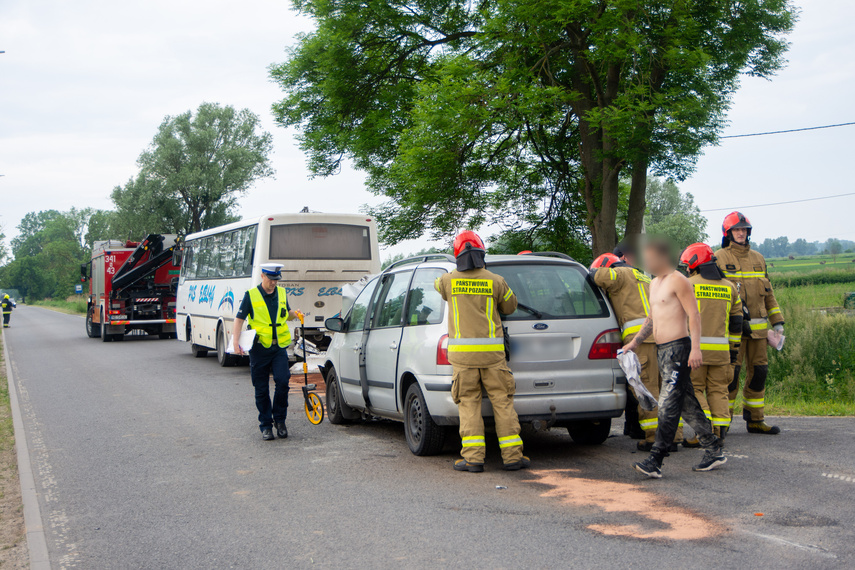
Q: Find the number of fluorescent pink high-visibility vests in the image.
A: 0